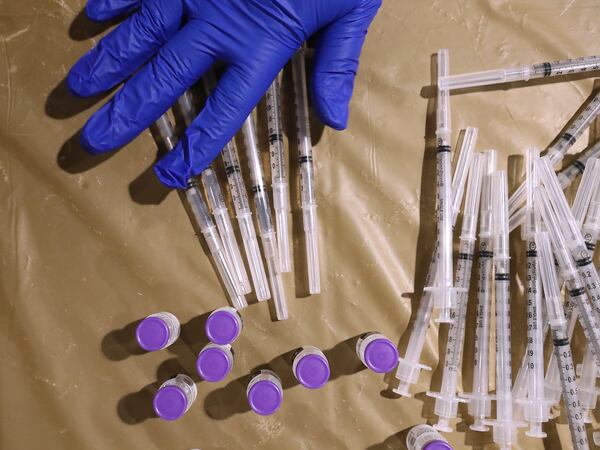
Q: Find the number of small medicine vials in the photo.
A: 8